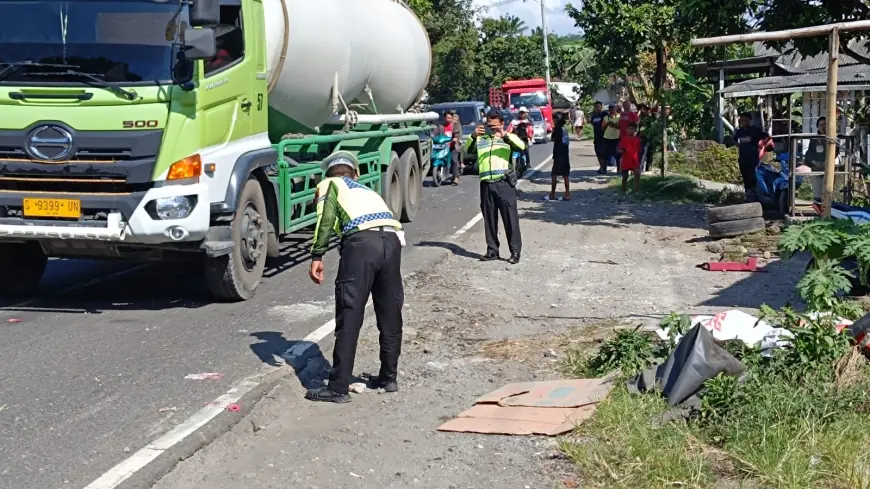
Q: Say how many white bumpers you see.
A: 1